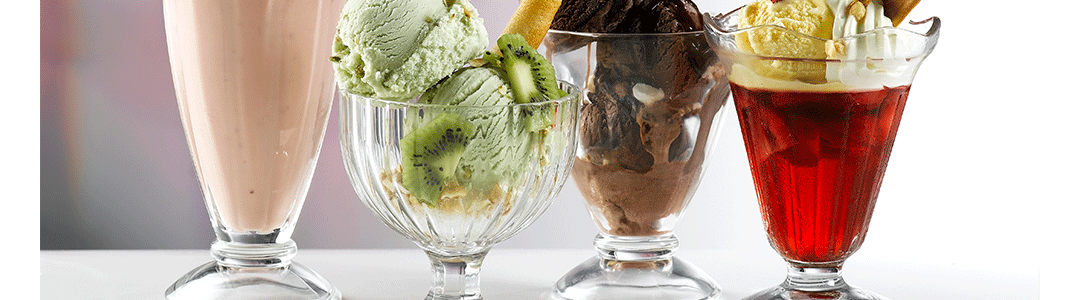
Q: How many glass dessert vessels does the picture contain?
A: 4